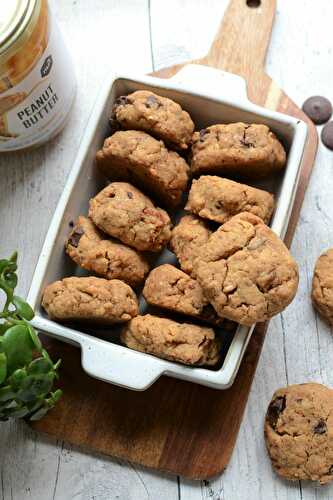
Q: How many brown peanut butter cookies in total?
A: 13